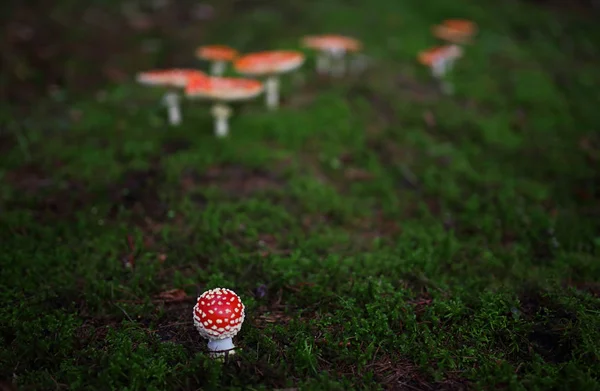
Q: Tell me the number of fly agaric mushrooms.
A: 8